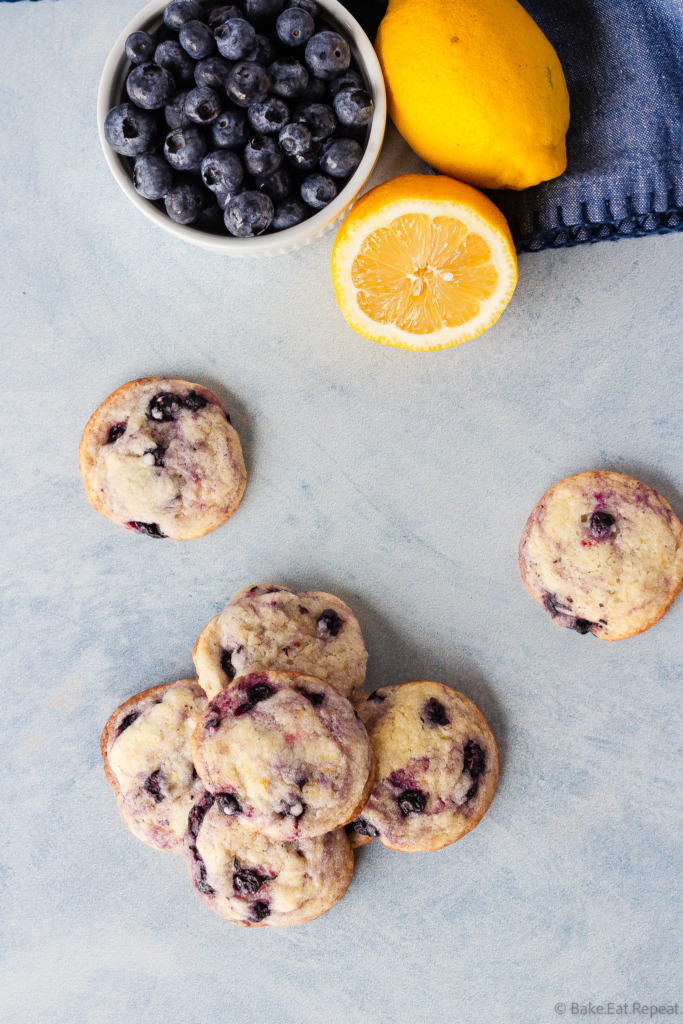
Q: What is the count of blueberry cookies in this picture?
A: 7